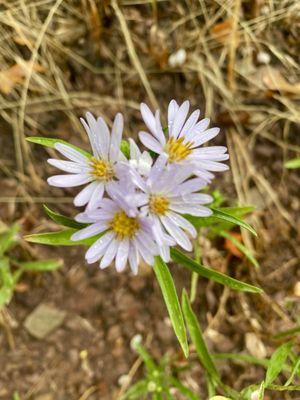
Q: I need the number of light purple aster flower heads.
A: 4